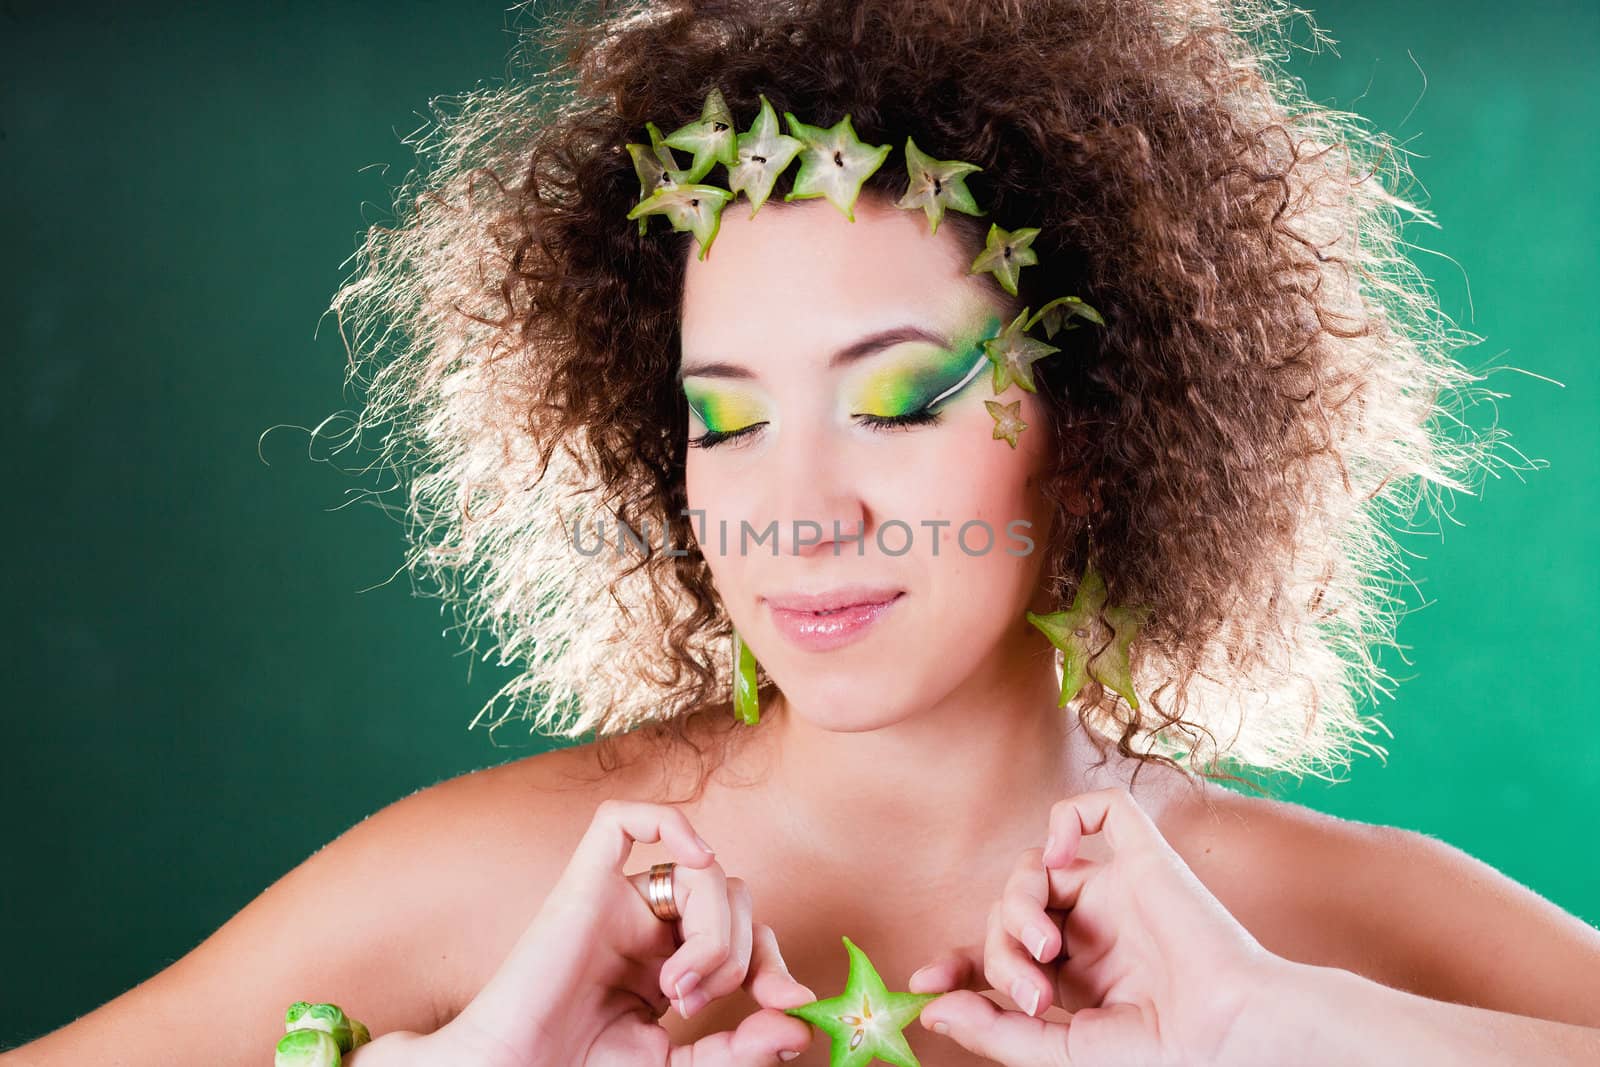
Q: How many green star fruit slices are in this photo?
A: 13